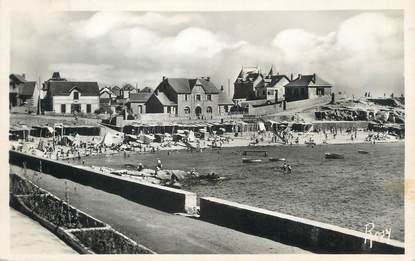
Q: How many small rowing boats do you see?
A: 4